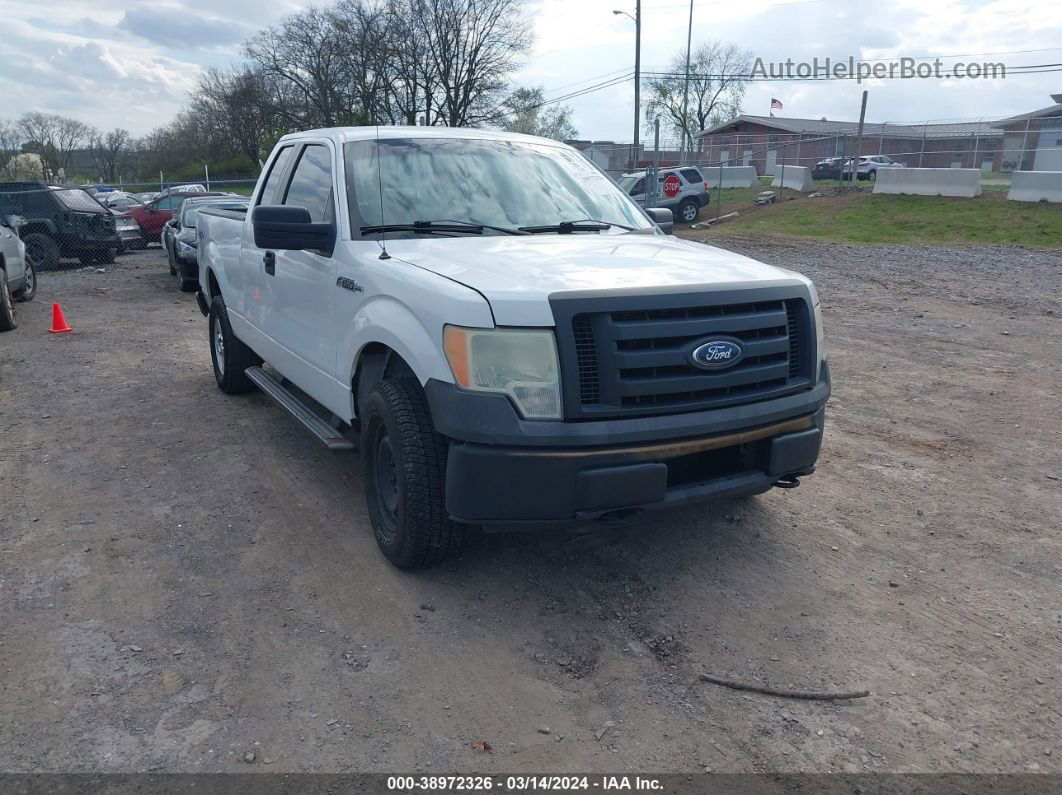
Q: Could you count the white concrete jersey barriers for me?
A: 4